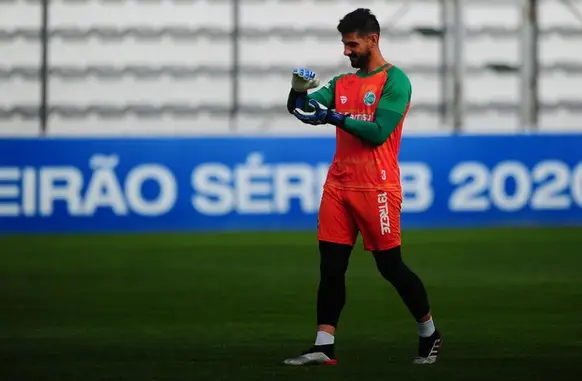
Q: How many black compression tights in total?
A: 1